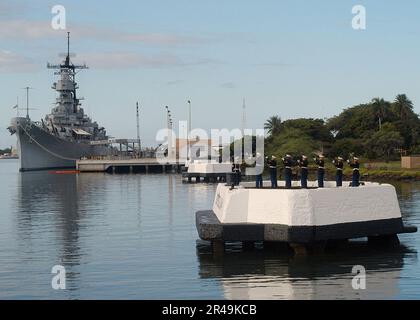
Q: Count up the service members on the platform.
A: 8